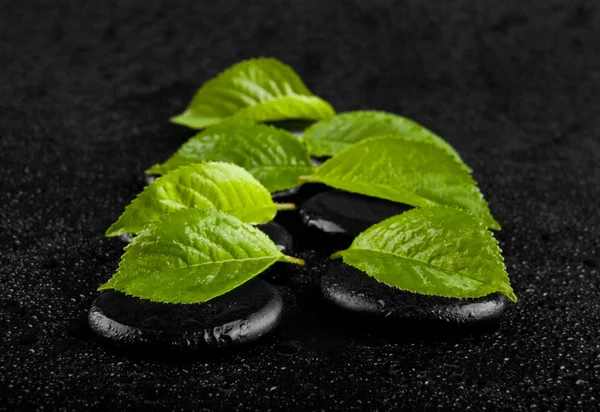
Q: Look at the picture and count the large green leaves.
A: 7